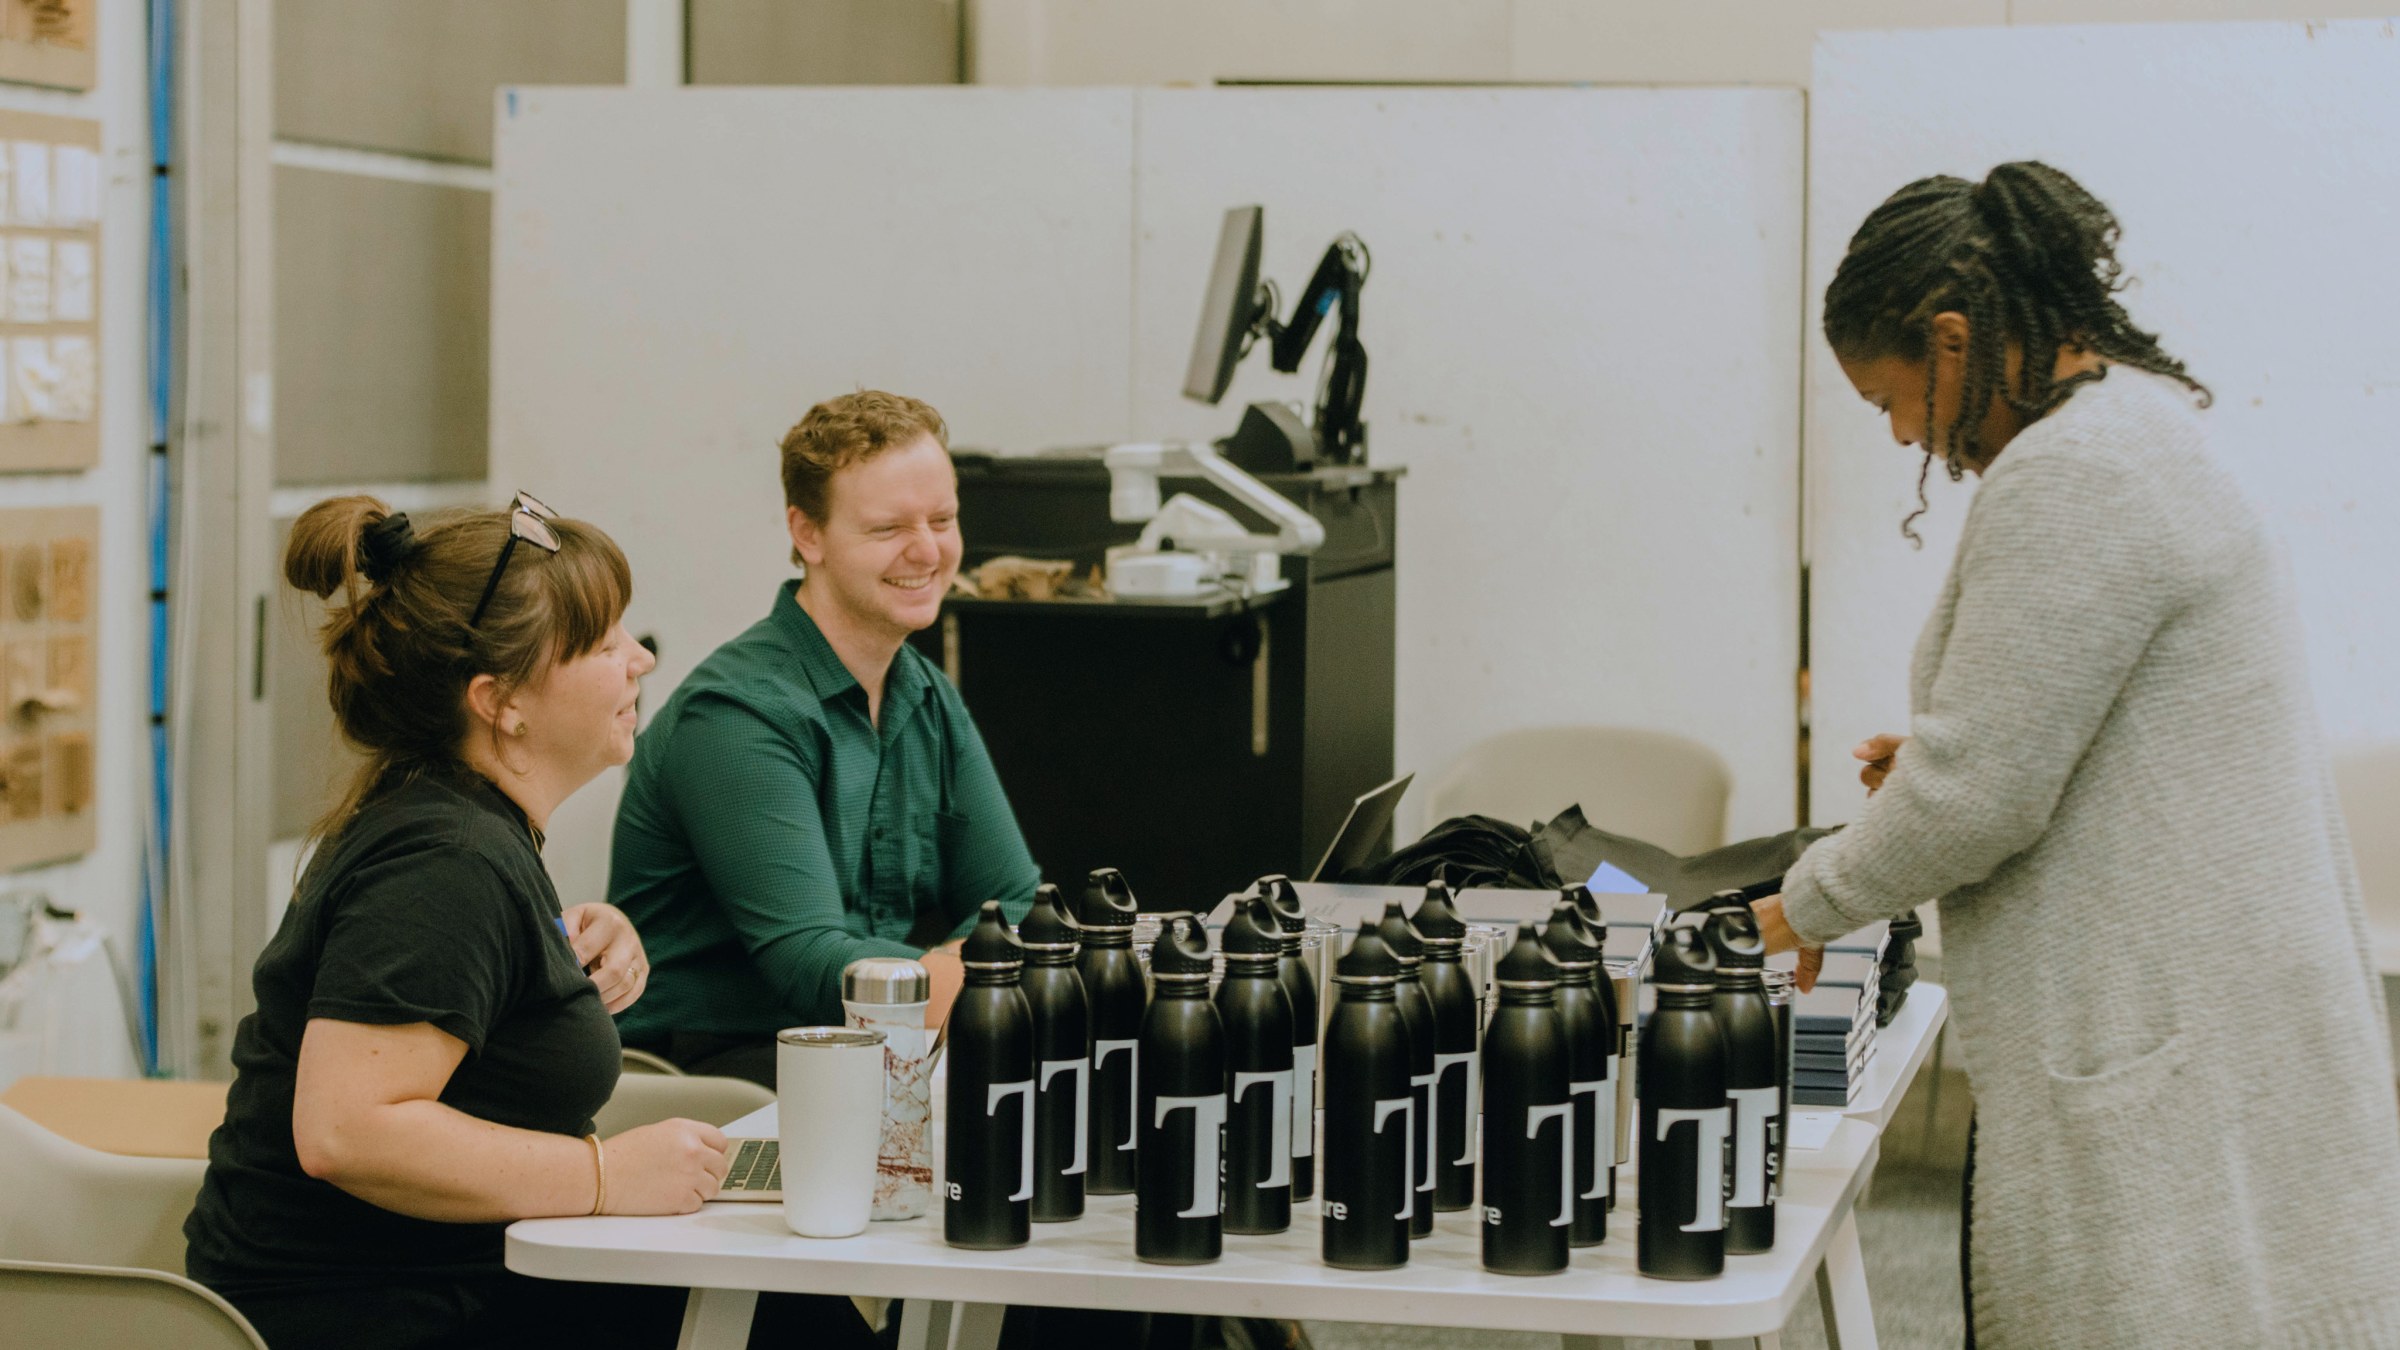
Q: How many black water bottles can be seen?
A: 15